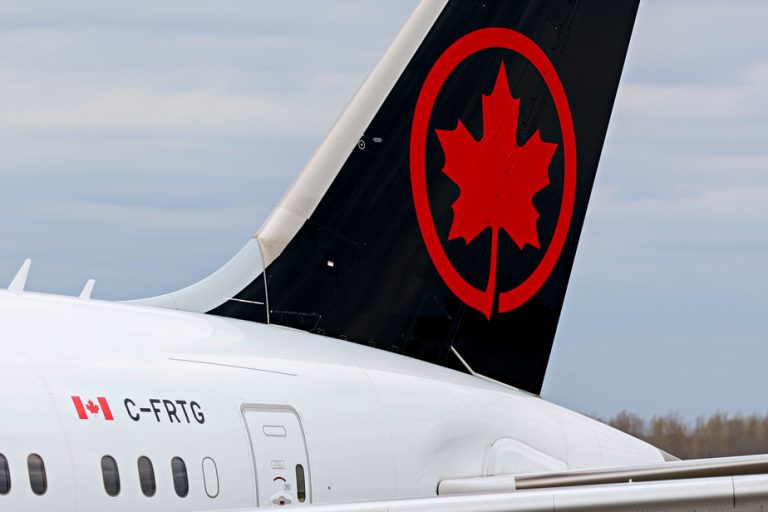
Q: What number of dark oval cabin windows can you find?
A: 5